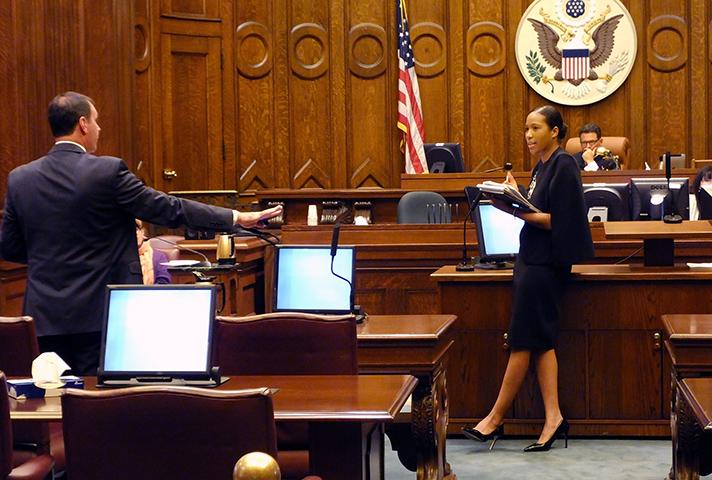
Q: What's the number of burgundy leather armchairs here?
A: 4